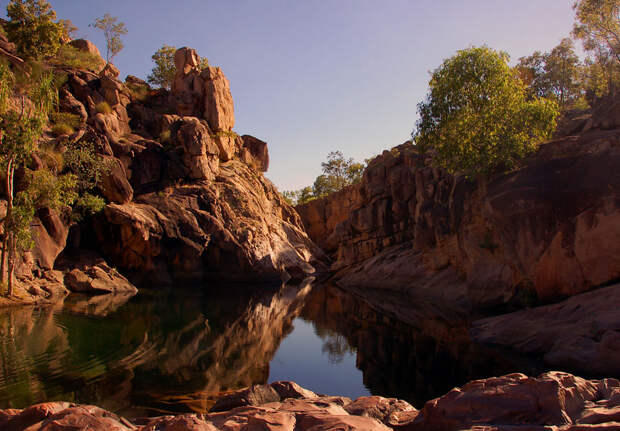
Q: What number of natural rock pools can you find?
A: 1